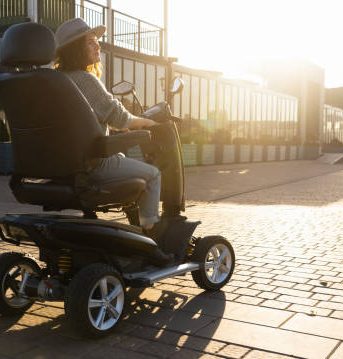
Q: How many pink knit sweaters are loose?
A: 0